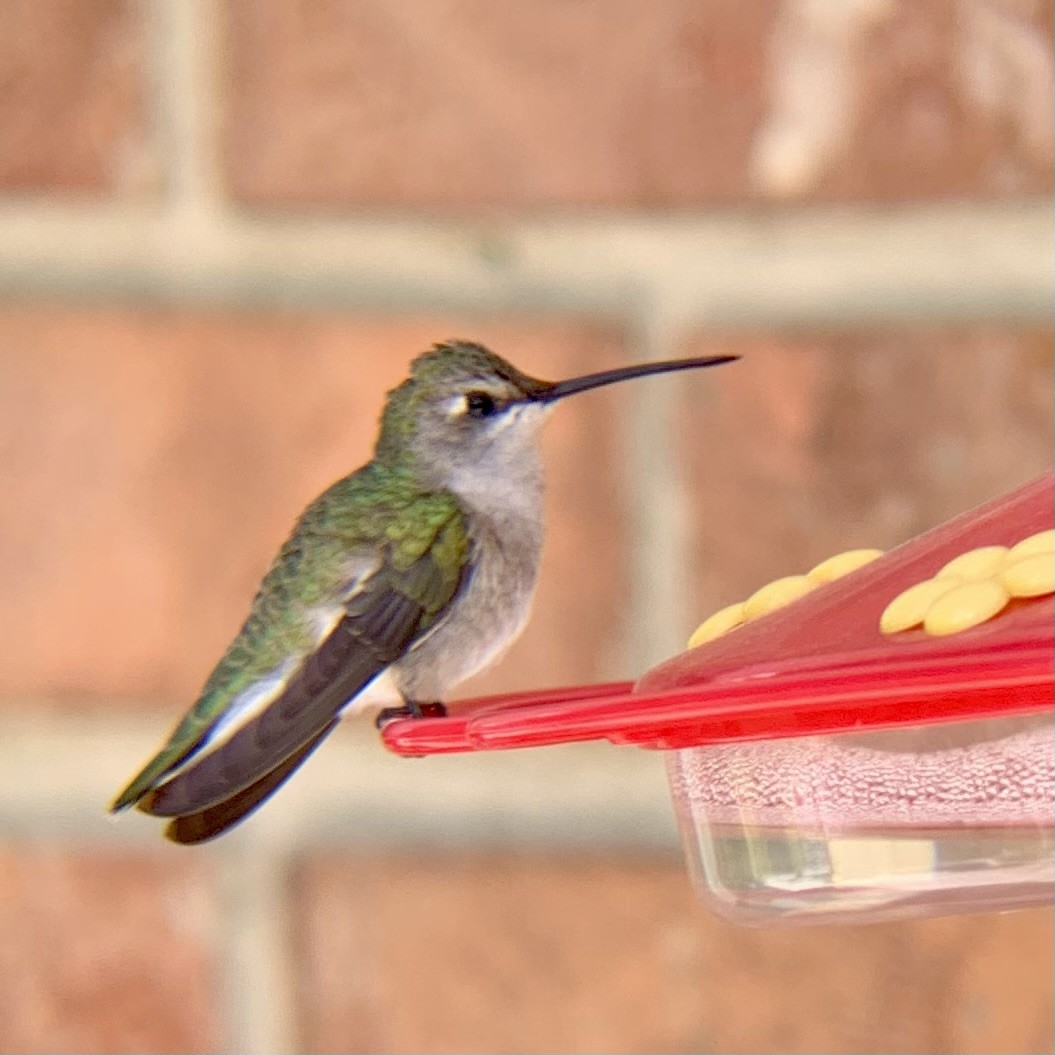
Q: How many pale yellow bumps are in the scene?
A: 8